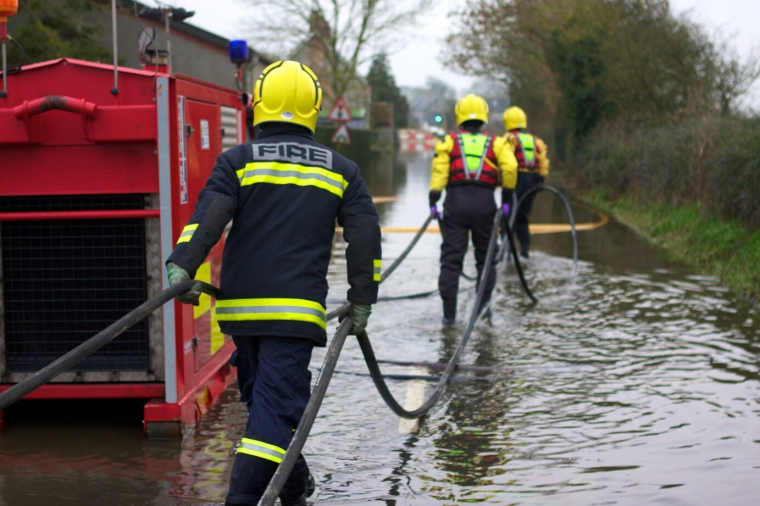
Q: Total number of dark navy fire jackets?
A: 1